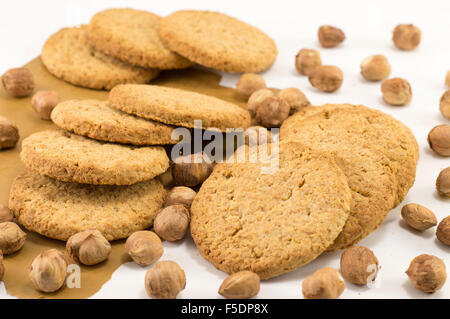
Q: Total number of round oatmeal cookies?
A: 10